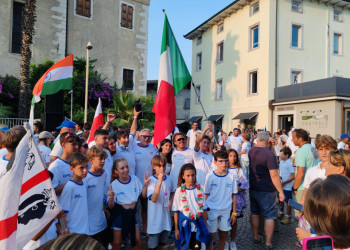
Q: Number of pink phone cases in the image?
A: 1